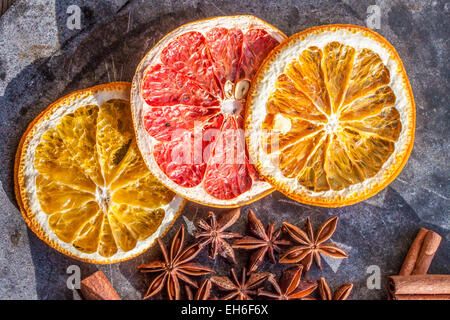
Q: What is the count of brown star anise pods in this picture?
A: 8